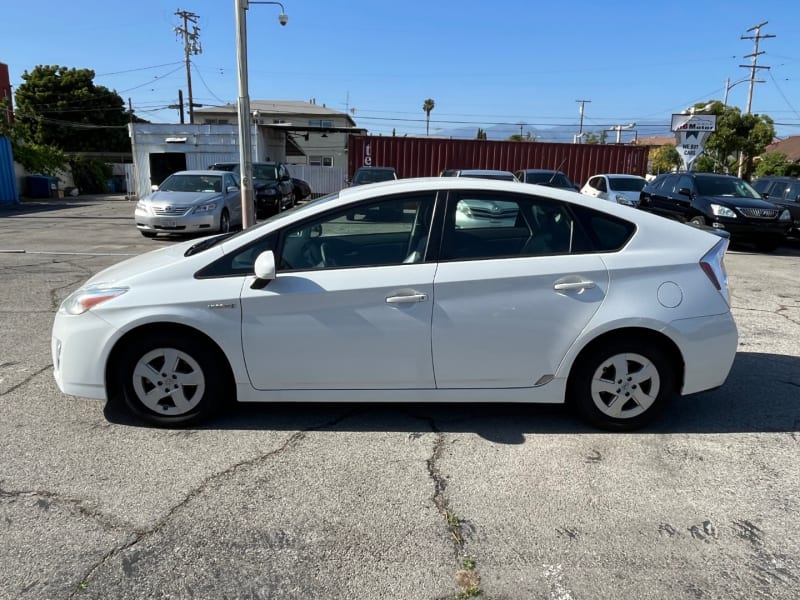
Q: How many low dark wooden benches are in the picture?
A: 0